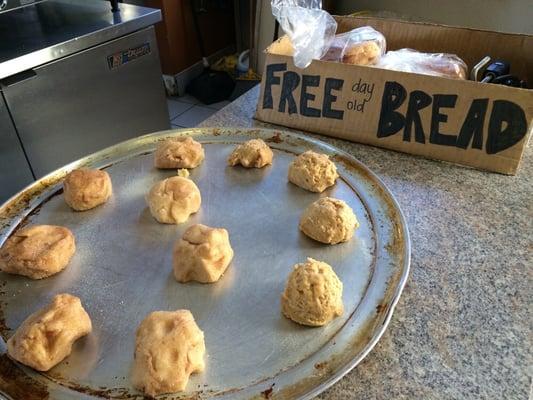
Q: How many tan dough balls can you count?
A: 11